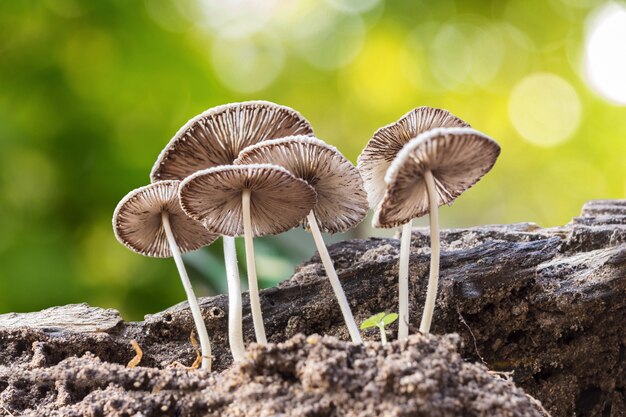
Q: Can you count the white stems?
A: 6